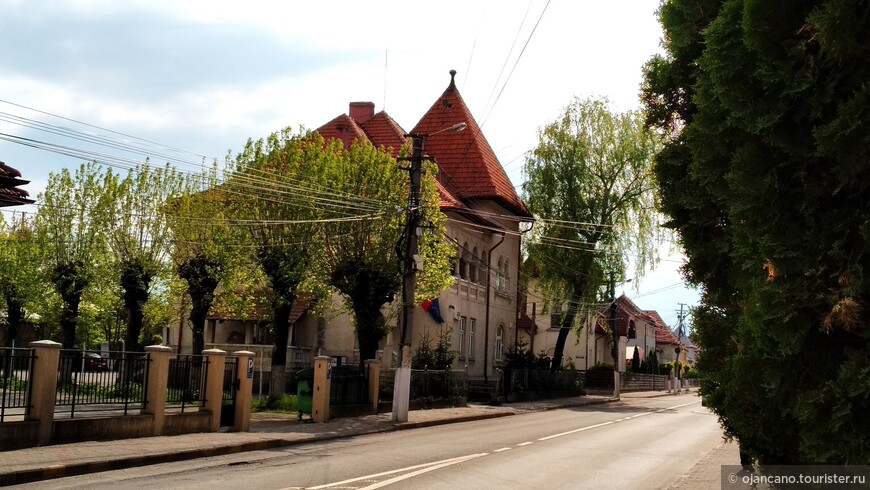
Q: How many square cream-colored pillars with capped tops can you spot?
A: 6